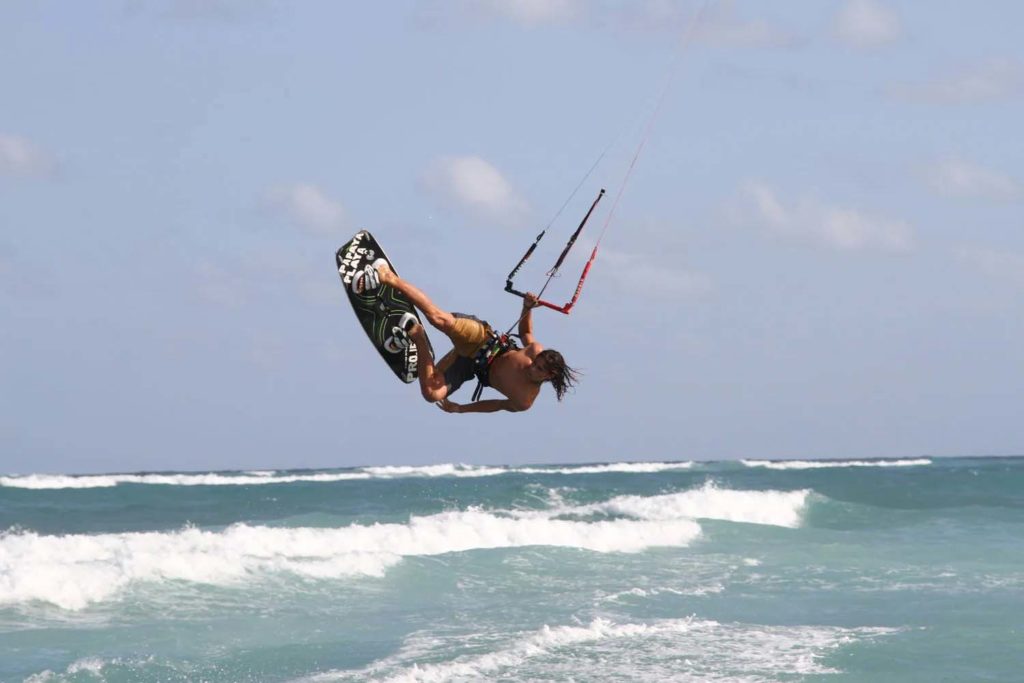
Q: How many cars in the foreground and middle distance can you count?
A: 0